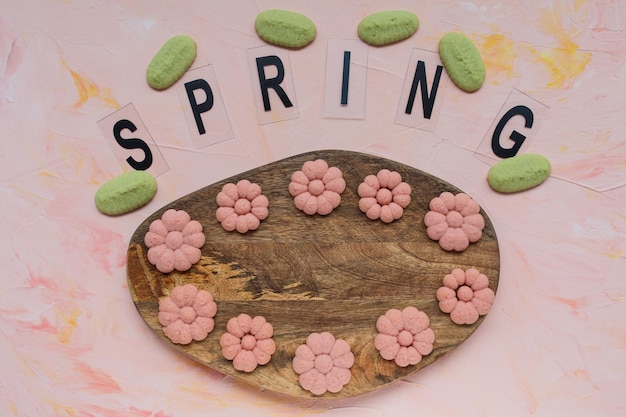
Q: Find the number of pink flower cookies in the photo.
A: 10